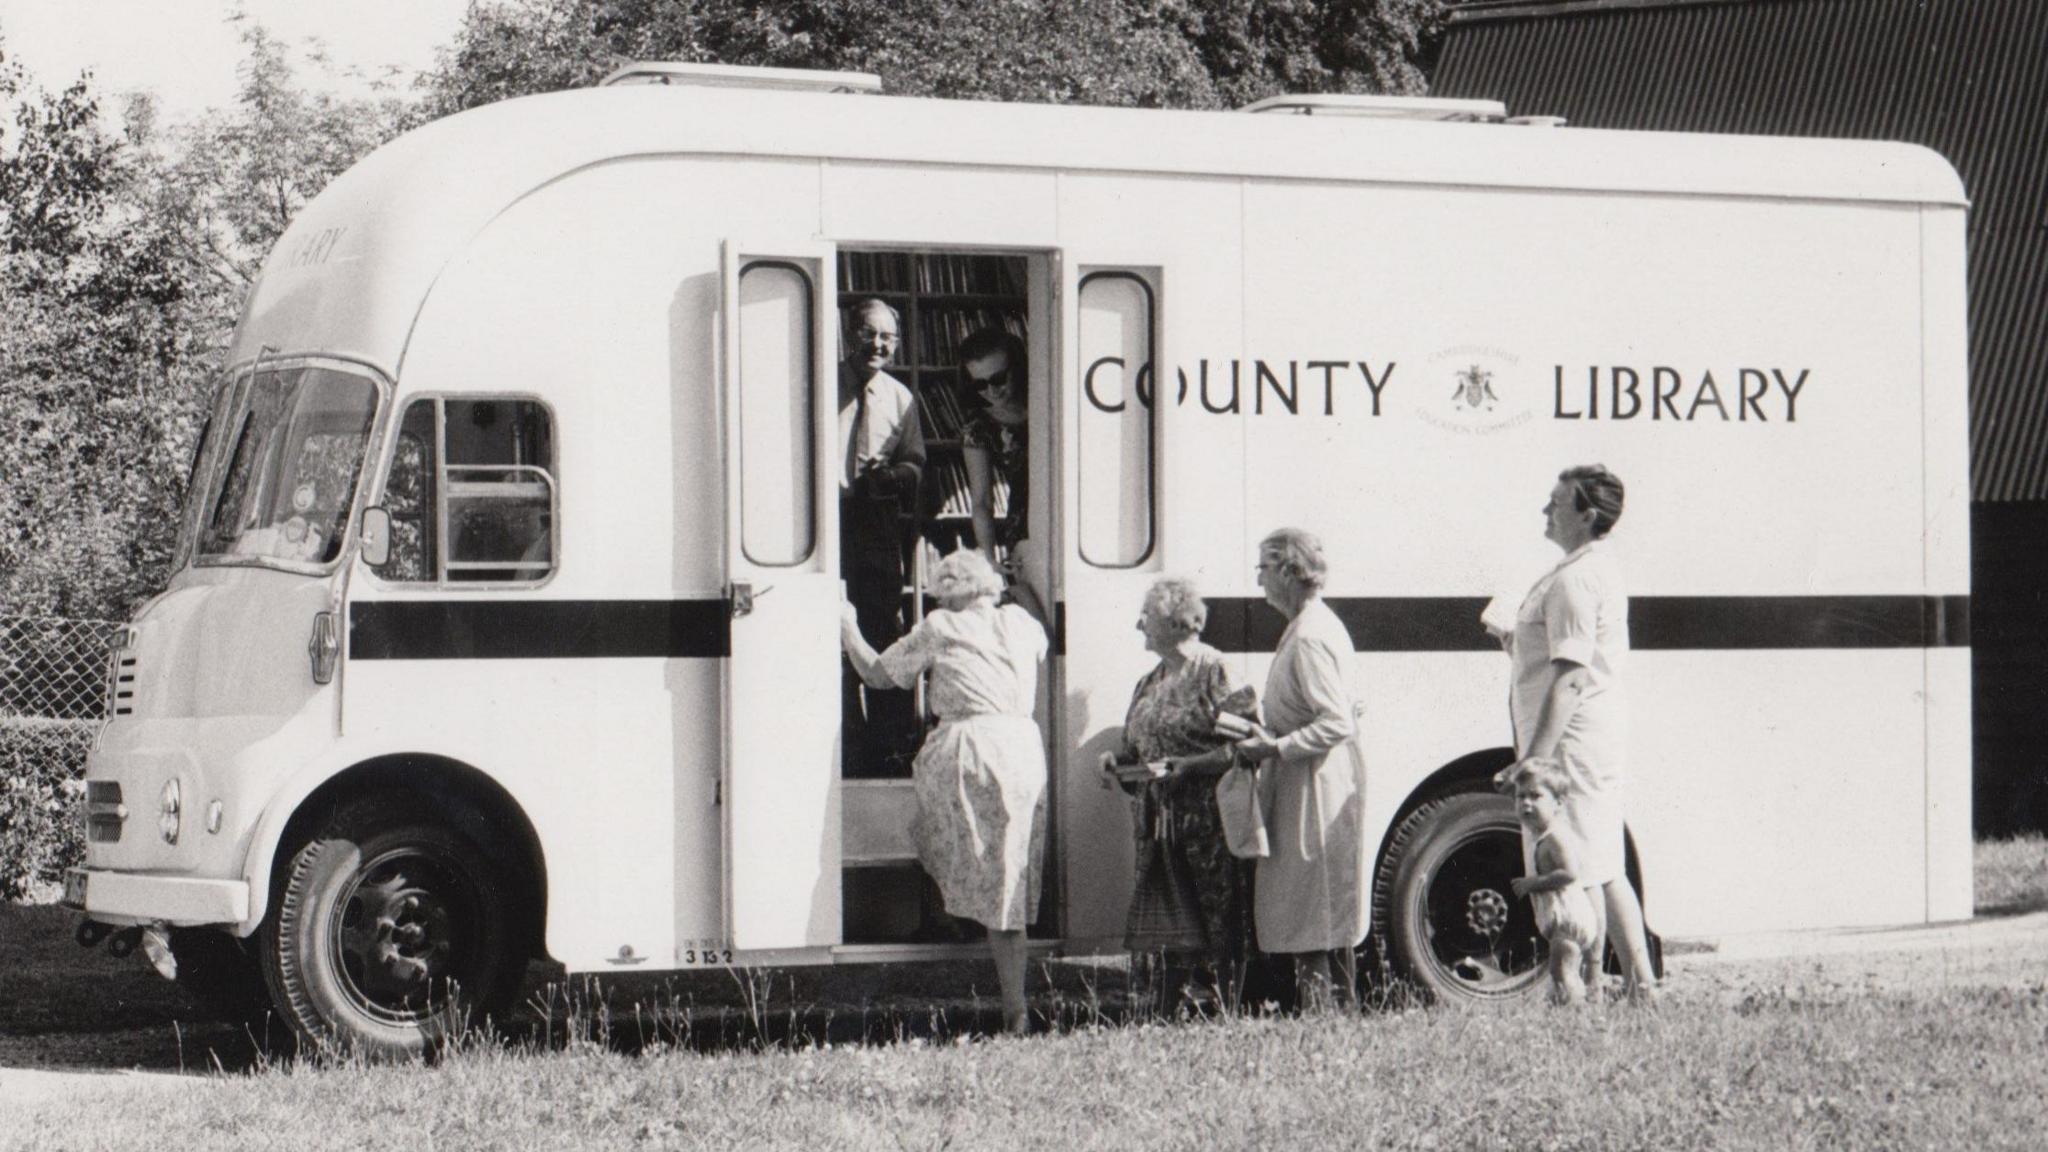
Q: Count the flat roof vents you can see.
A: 2